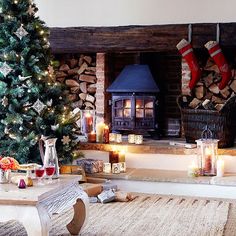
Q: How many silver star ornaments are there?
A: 3